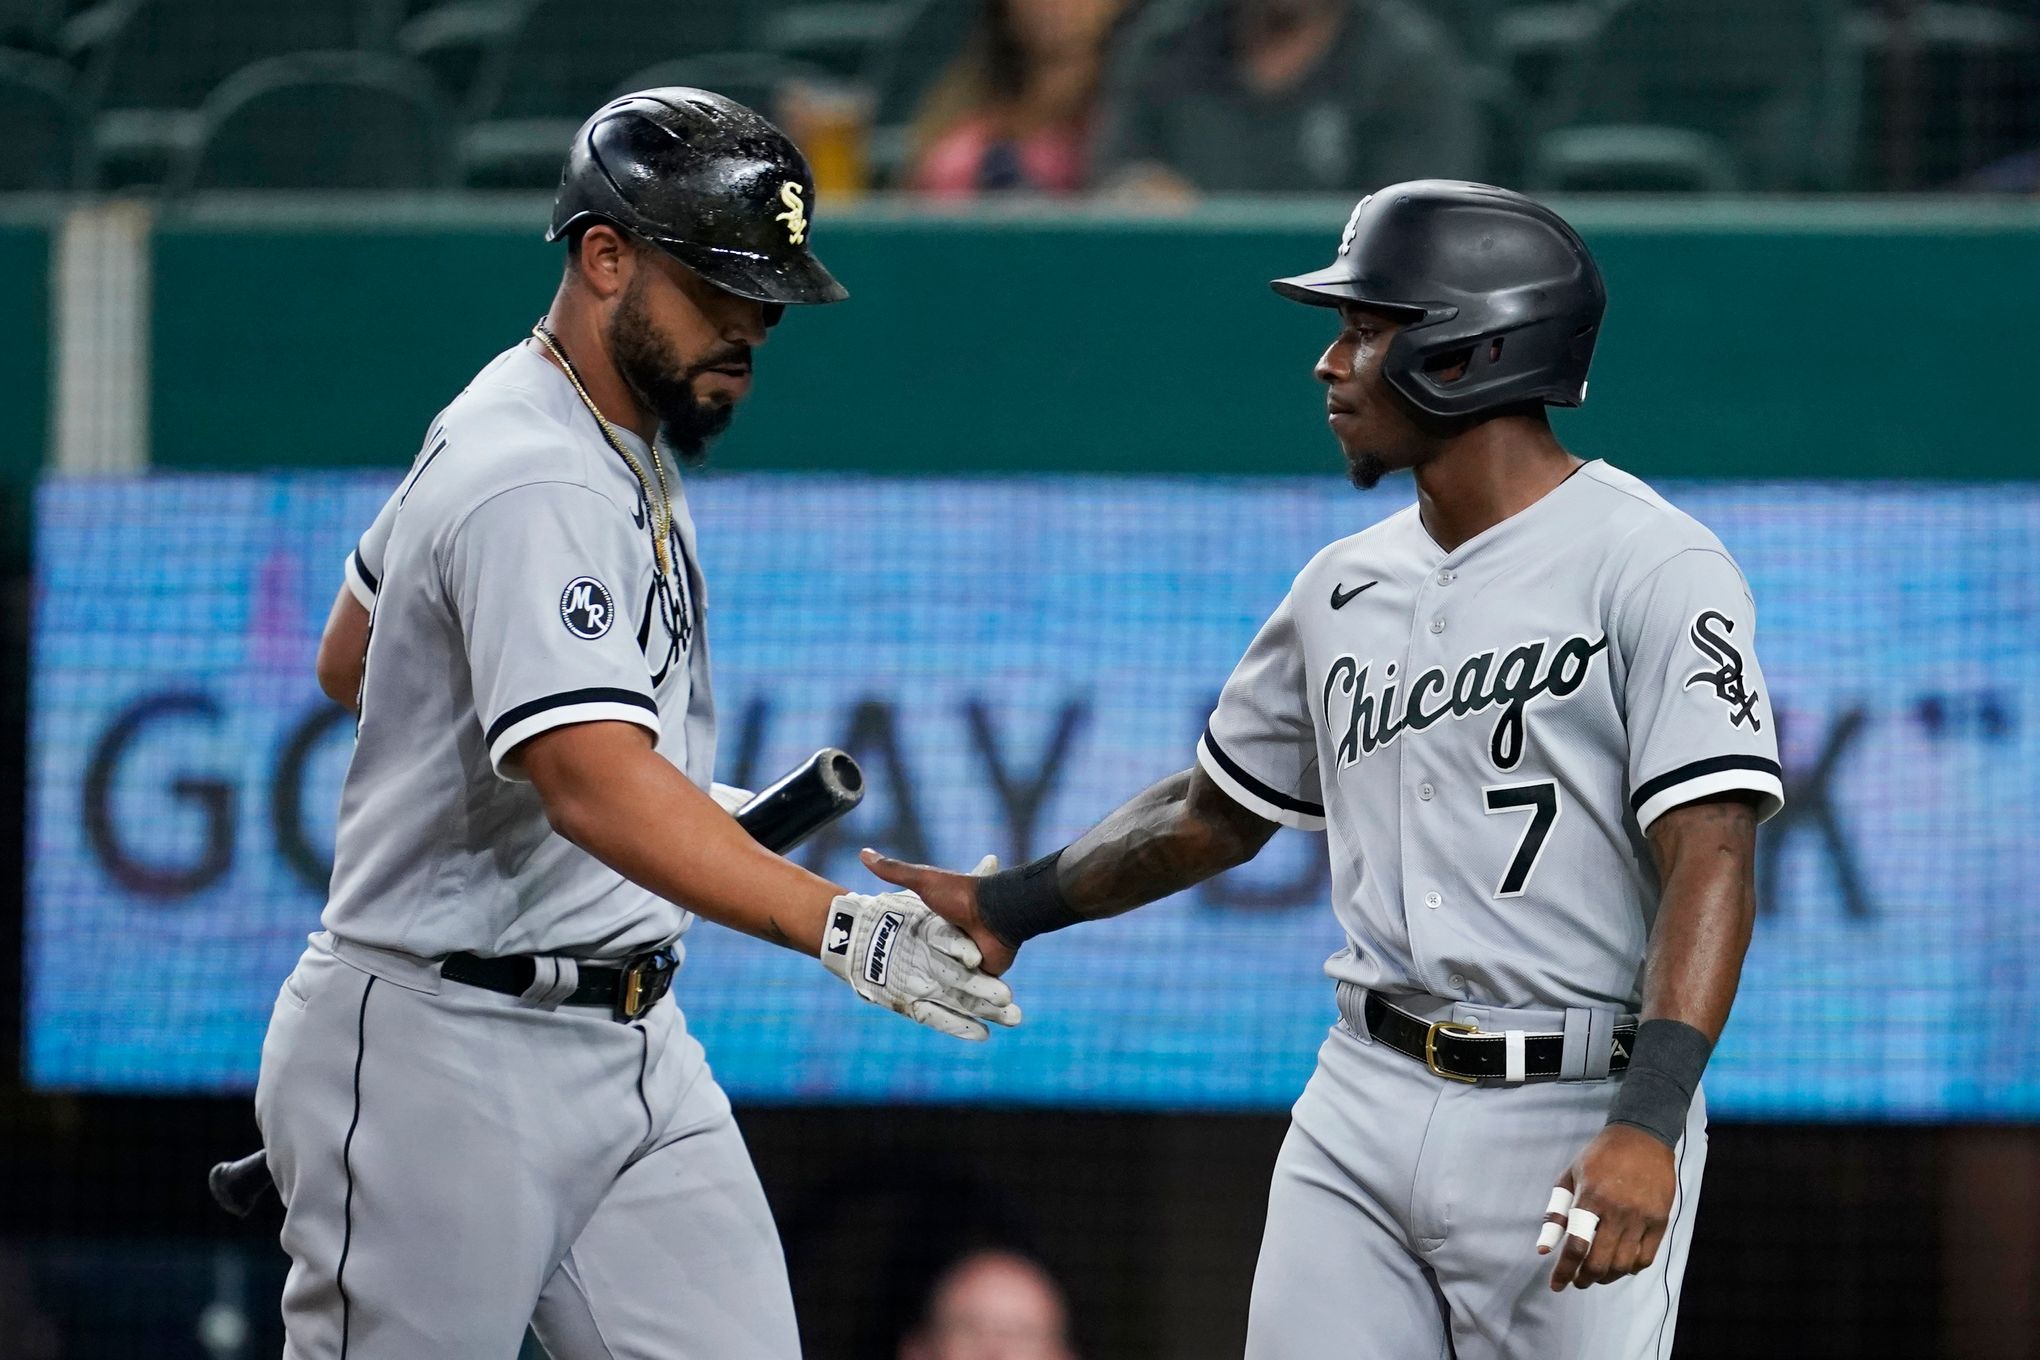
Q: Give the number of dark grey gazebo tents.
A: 0